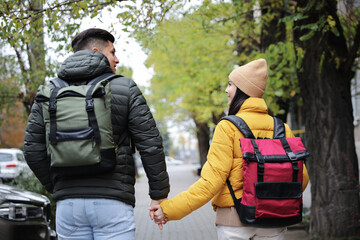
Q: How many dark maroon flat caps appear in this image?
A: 0